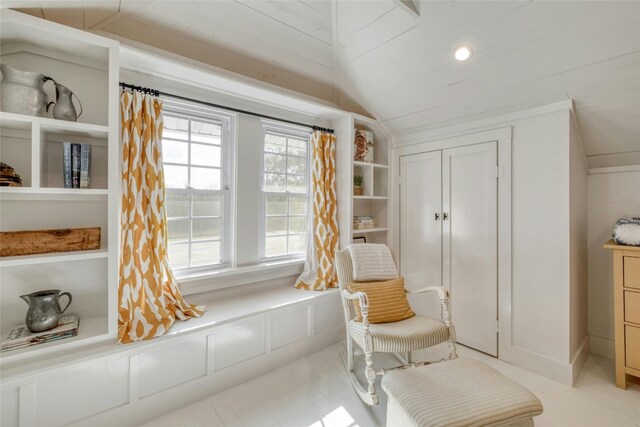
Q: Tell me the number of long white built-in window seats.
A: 1